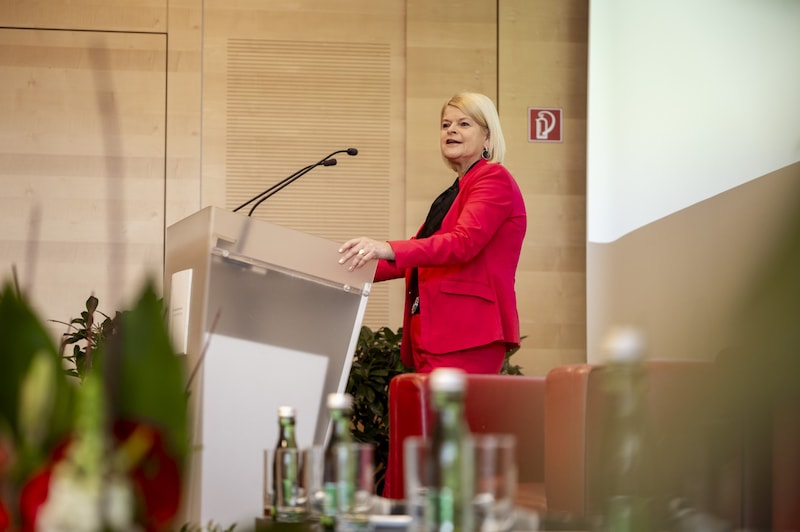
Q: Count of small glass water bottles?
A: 4